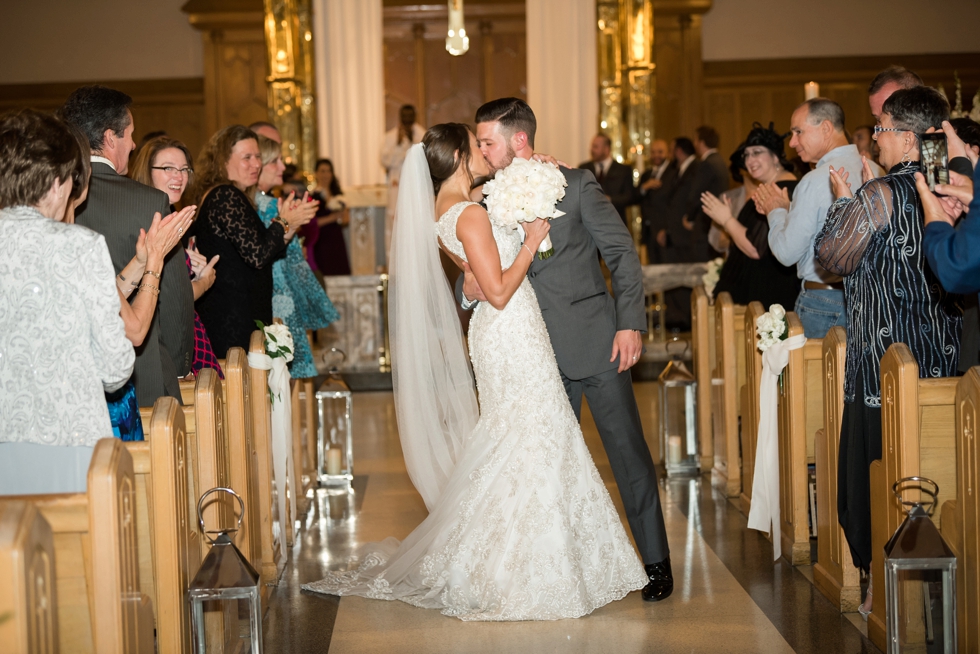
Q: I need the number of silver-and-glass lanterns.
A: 4